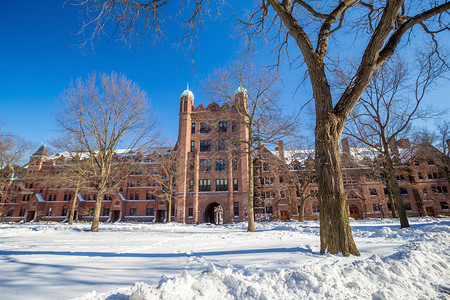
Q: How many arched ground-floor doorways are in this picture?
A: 2